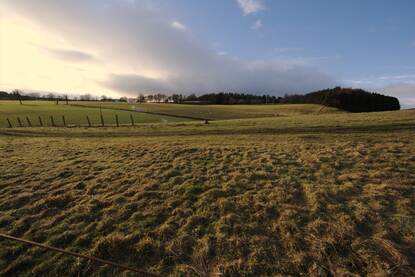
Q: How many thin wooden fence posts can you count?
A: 10